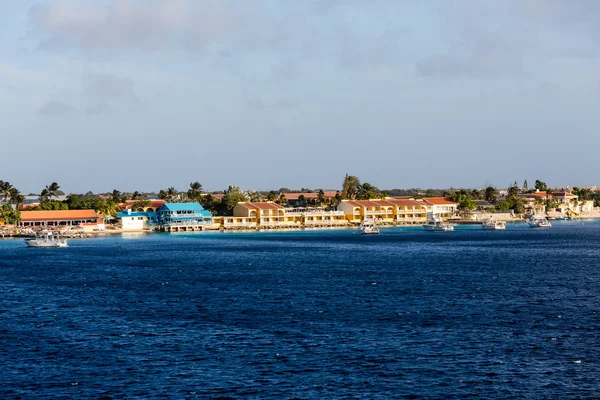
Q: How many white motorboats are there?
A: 5